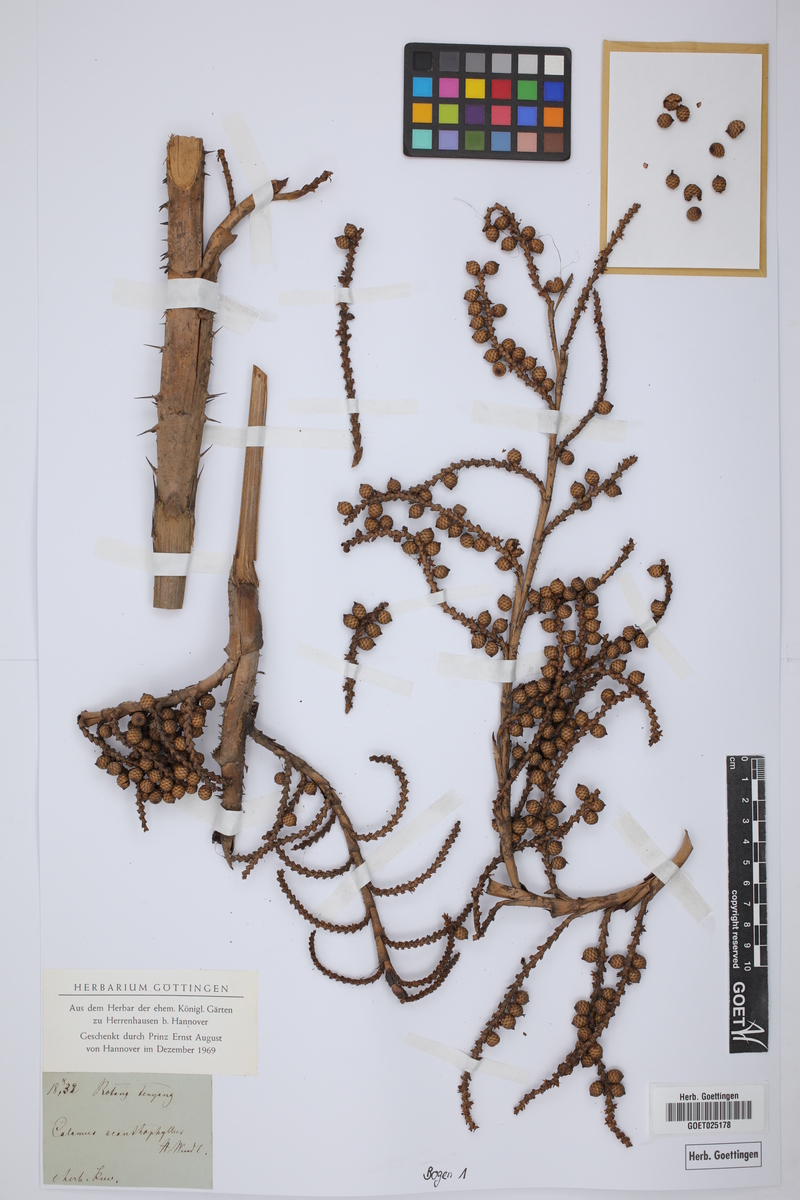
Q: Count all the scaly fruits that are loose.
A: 9